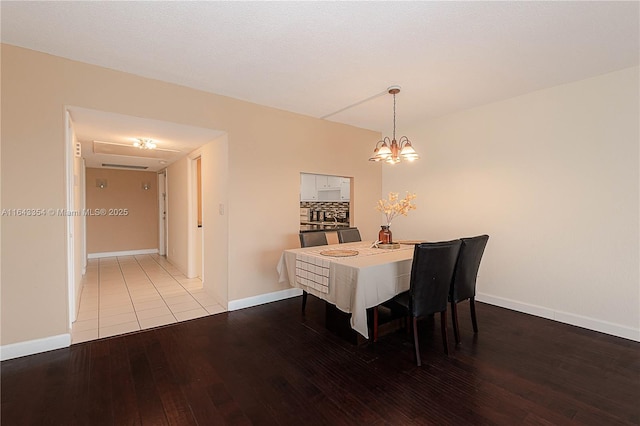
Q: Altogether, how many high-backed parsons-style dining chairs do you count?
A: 4